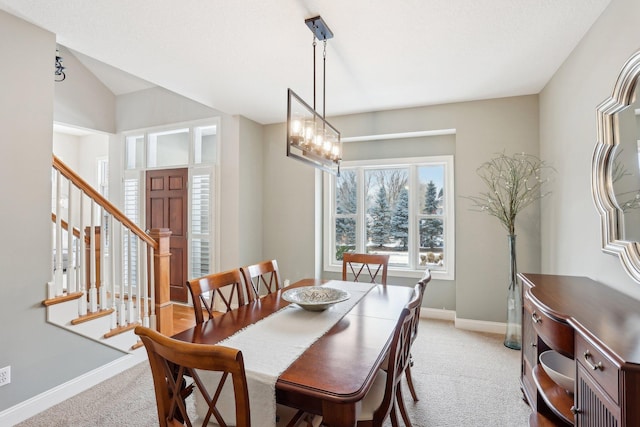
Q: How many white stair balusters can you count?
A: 11